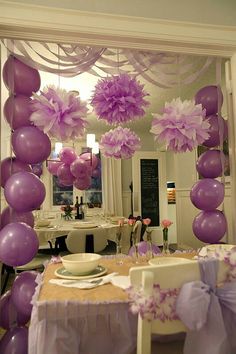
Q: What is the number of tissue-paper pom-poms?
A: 4